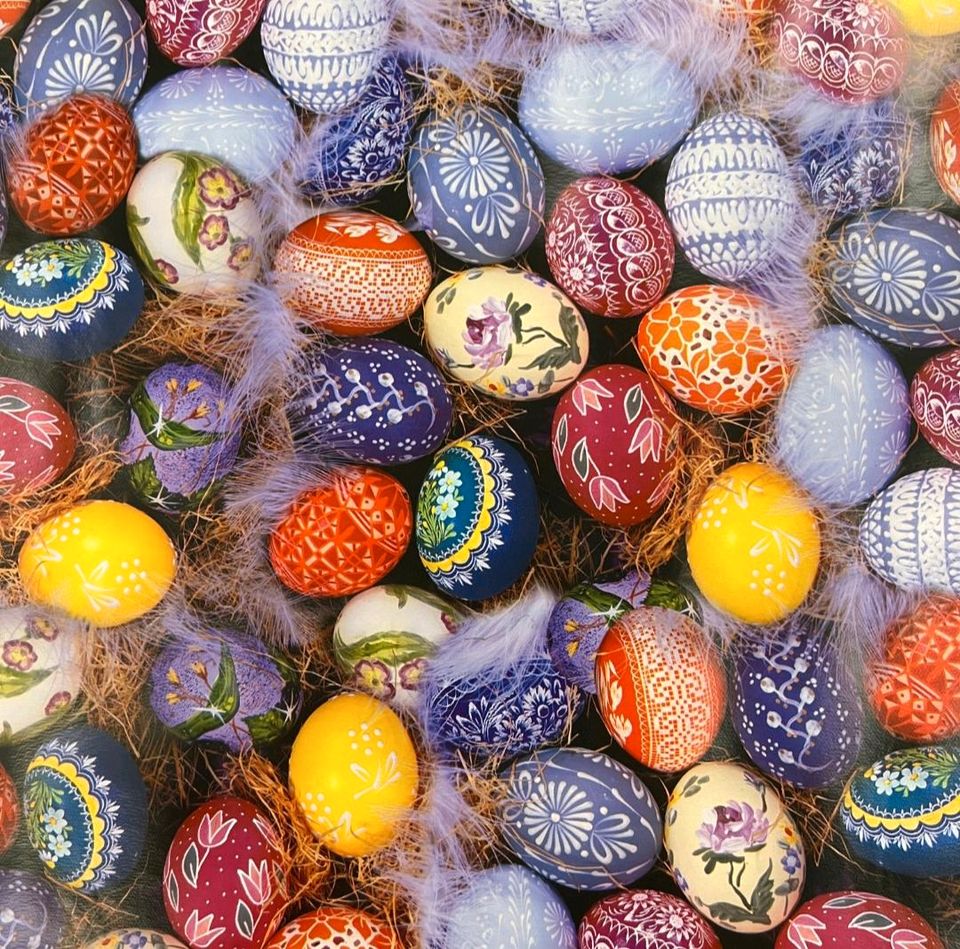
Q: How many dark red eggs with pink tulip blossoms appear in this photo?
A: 4